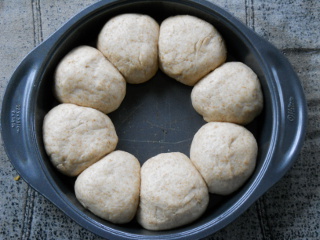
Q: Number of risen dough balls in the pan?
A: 8